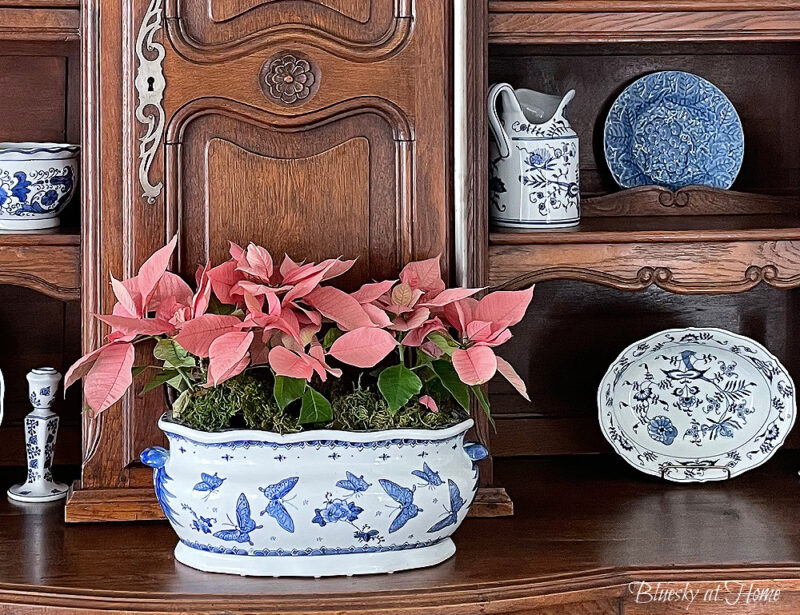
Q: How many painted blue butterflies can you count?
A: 7